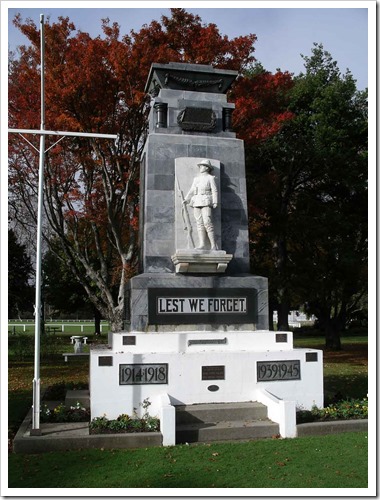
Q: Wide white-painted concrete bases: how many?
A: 1